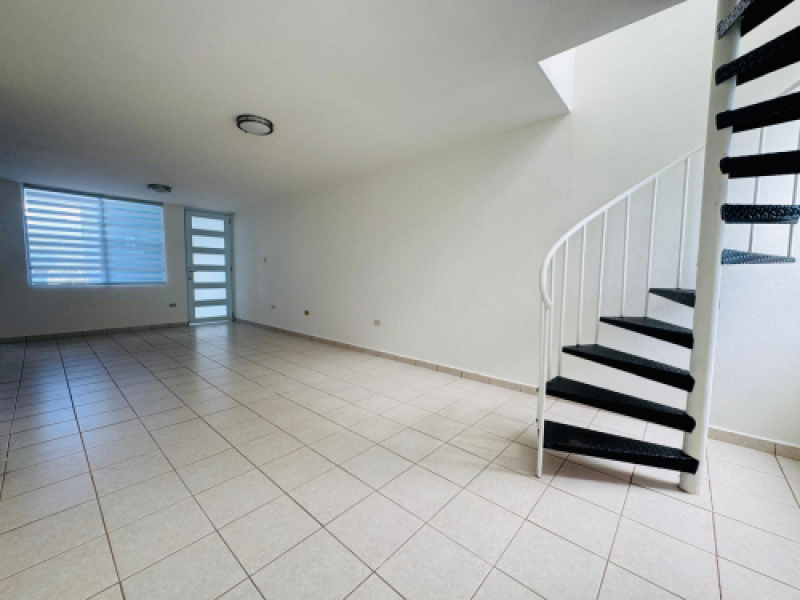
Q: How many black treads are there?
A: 11